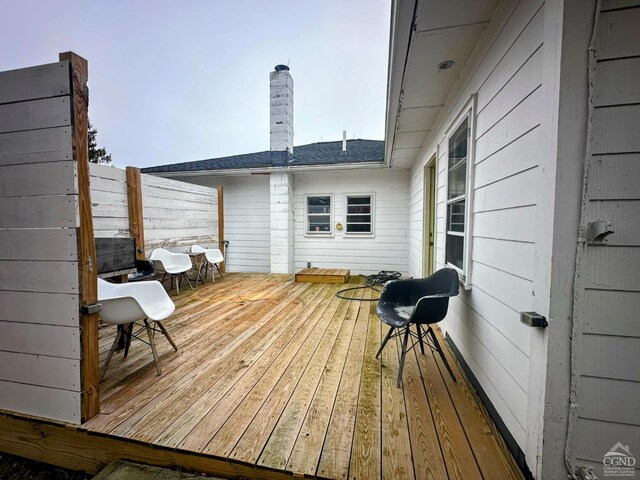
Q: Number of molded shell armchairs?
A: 4